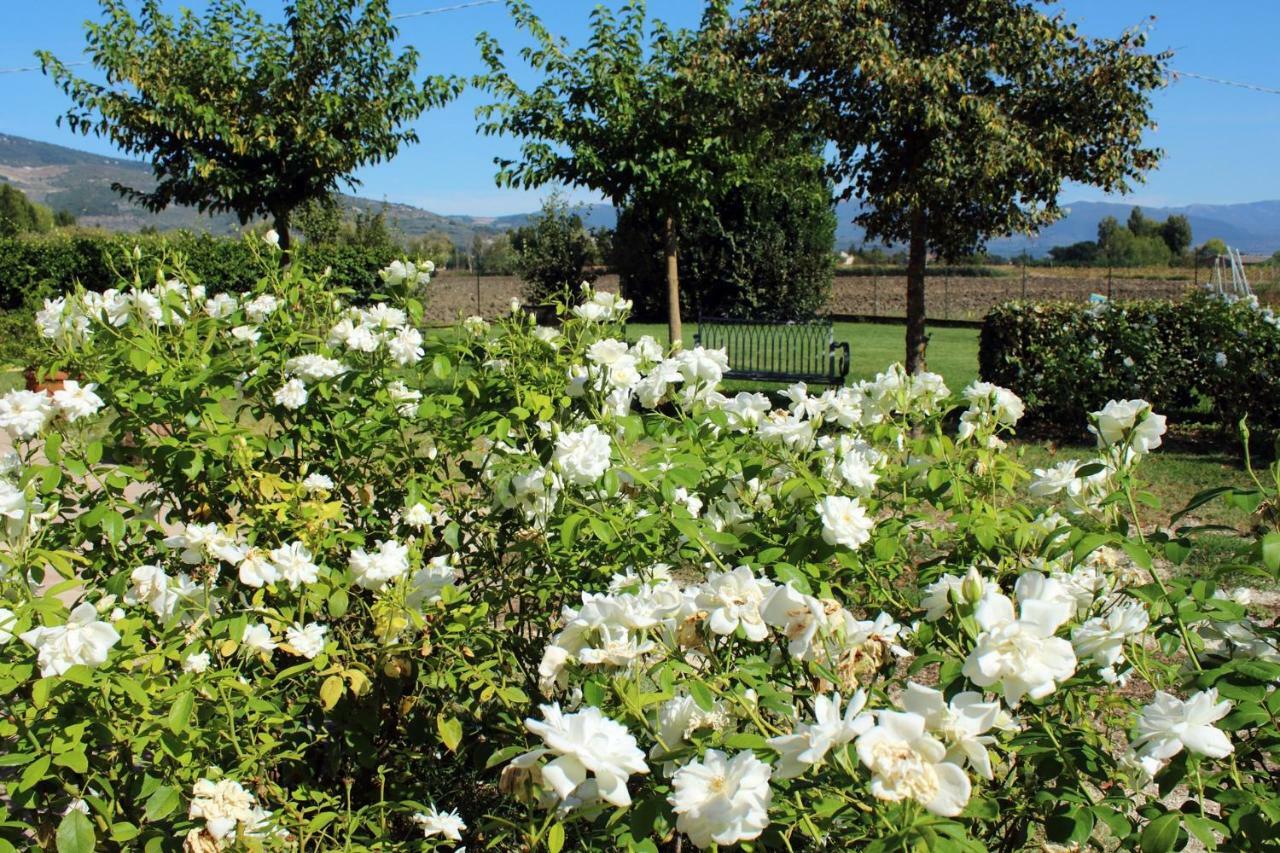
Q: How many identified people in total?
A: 0